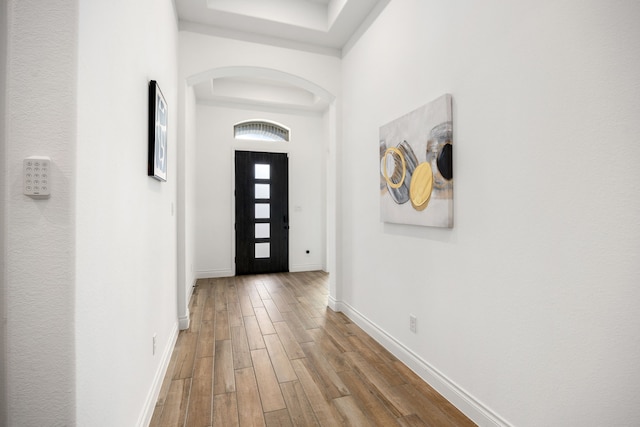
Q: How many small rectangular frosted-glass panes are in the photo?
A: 5